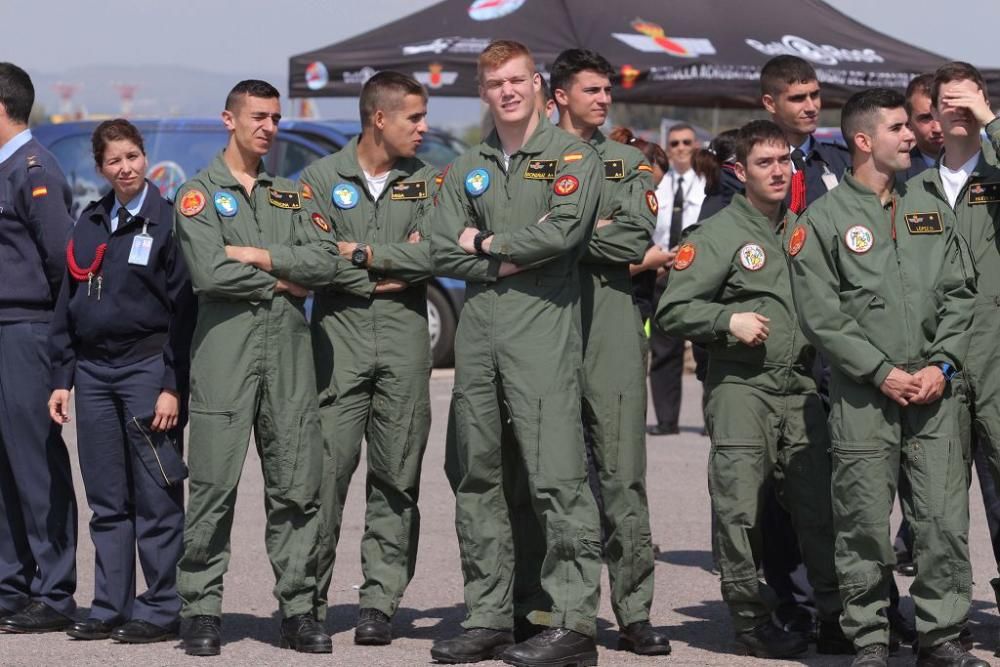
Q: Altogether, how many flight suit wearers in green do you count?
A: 7